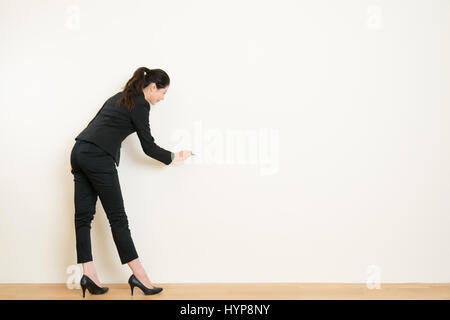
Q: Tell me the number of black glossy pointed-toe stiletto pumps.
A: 2